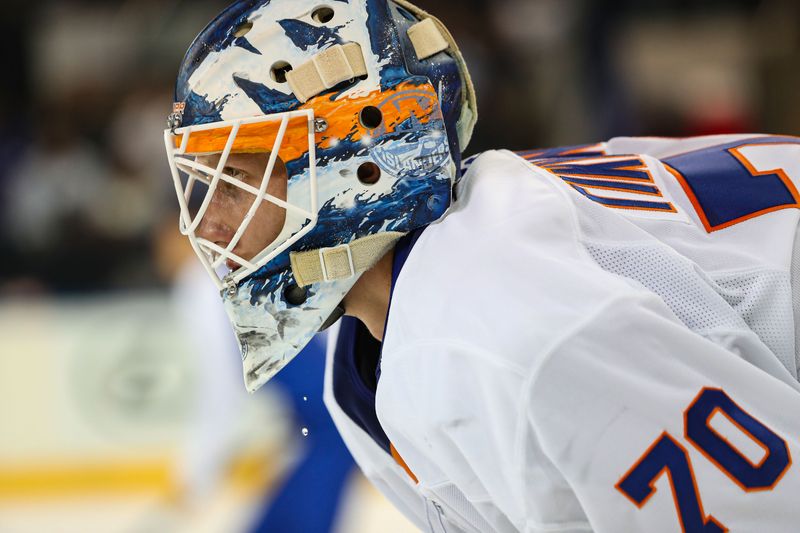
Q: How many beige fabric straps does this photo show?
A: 3